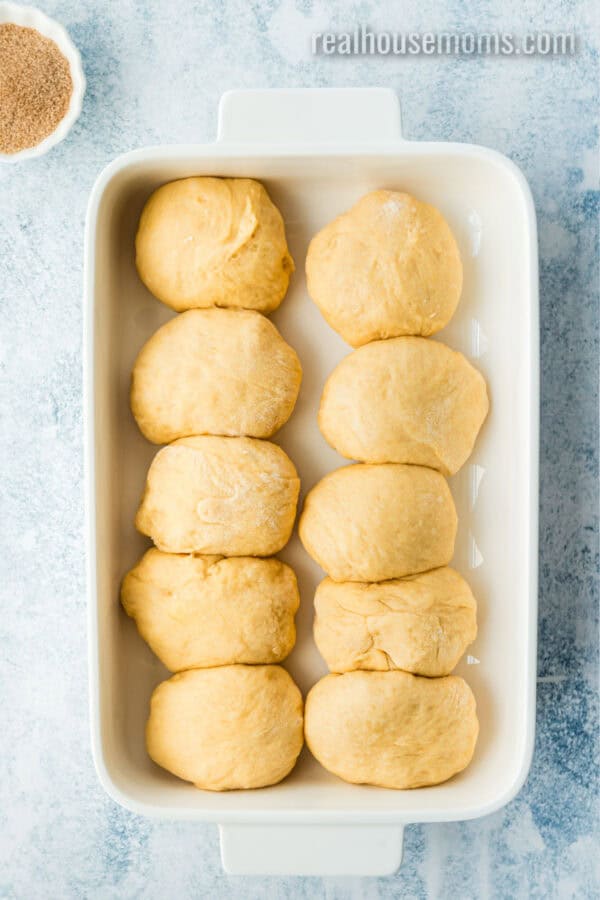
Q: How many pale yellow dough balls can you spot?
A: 10